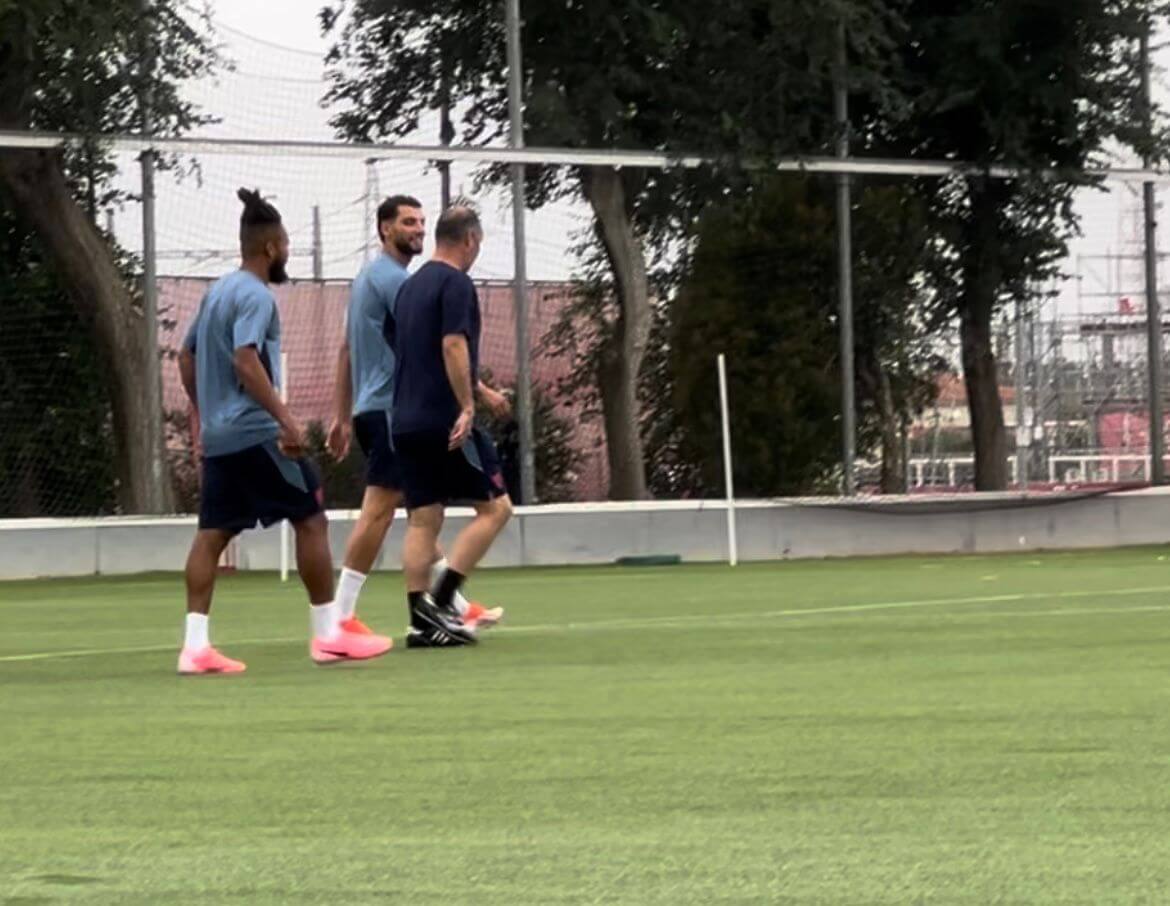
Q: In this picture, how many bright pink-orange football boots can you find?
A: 4